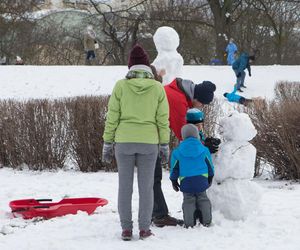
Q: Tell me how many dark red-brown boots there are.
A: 2